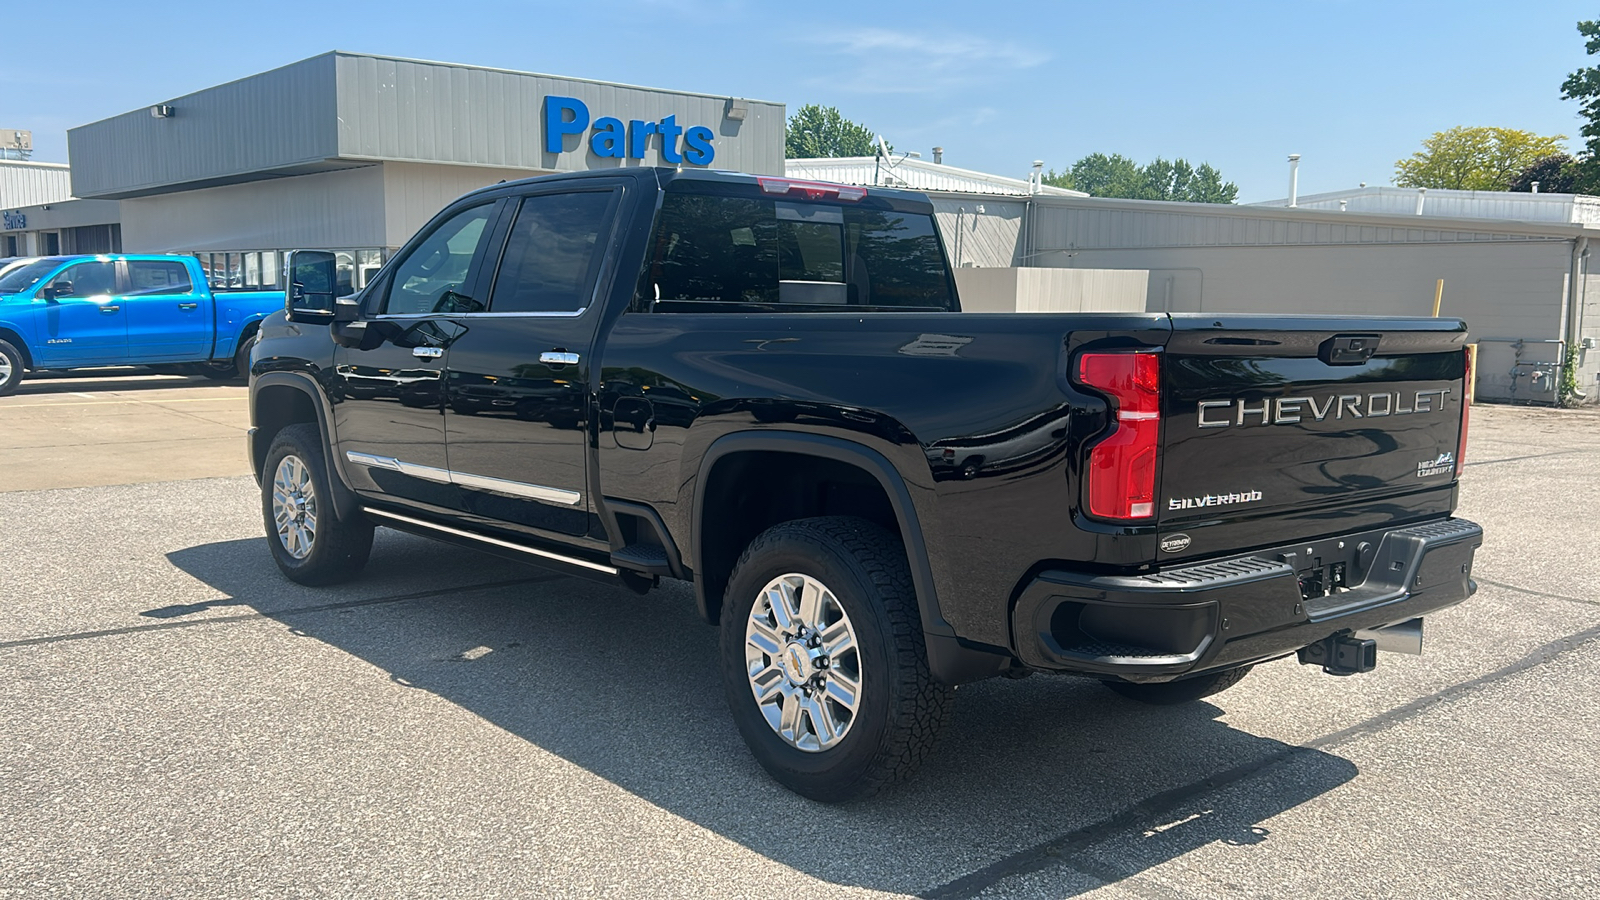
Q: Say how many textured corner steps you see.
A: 2